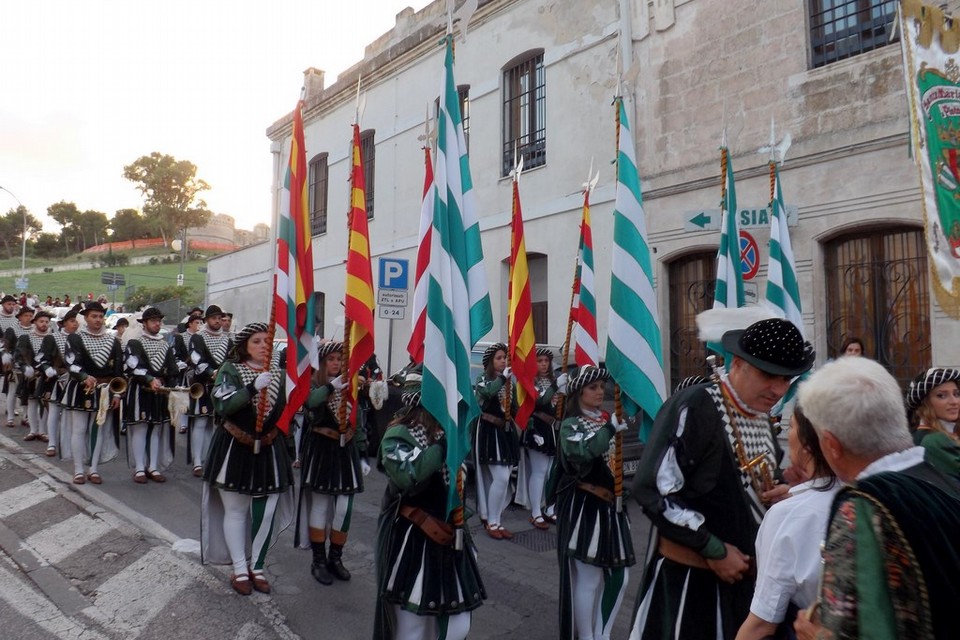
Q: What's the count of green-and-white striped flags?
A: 4